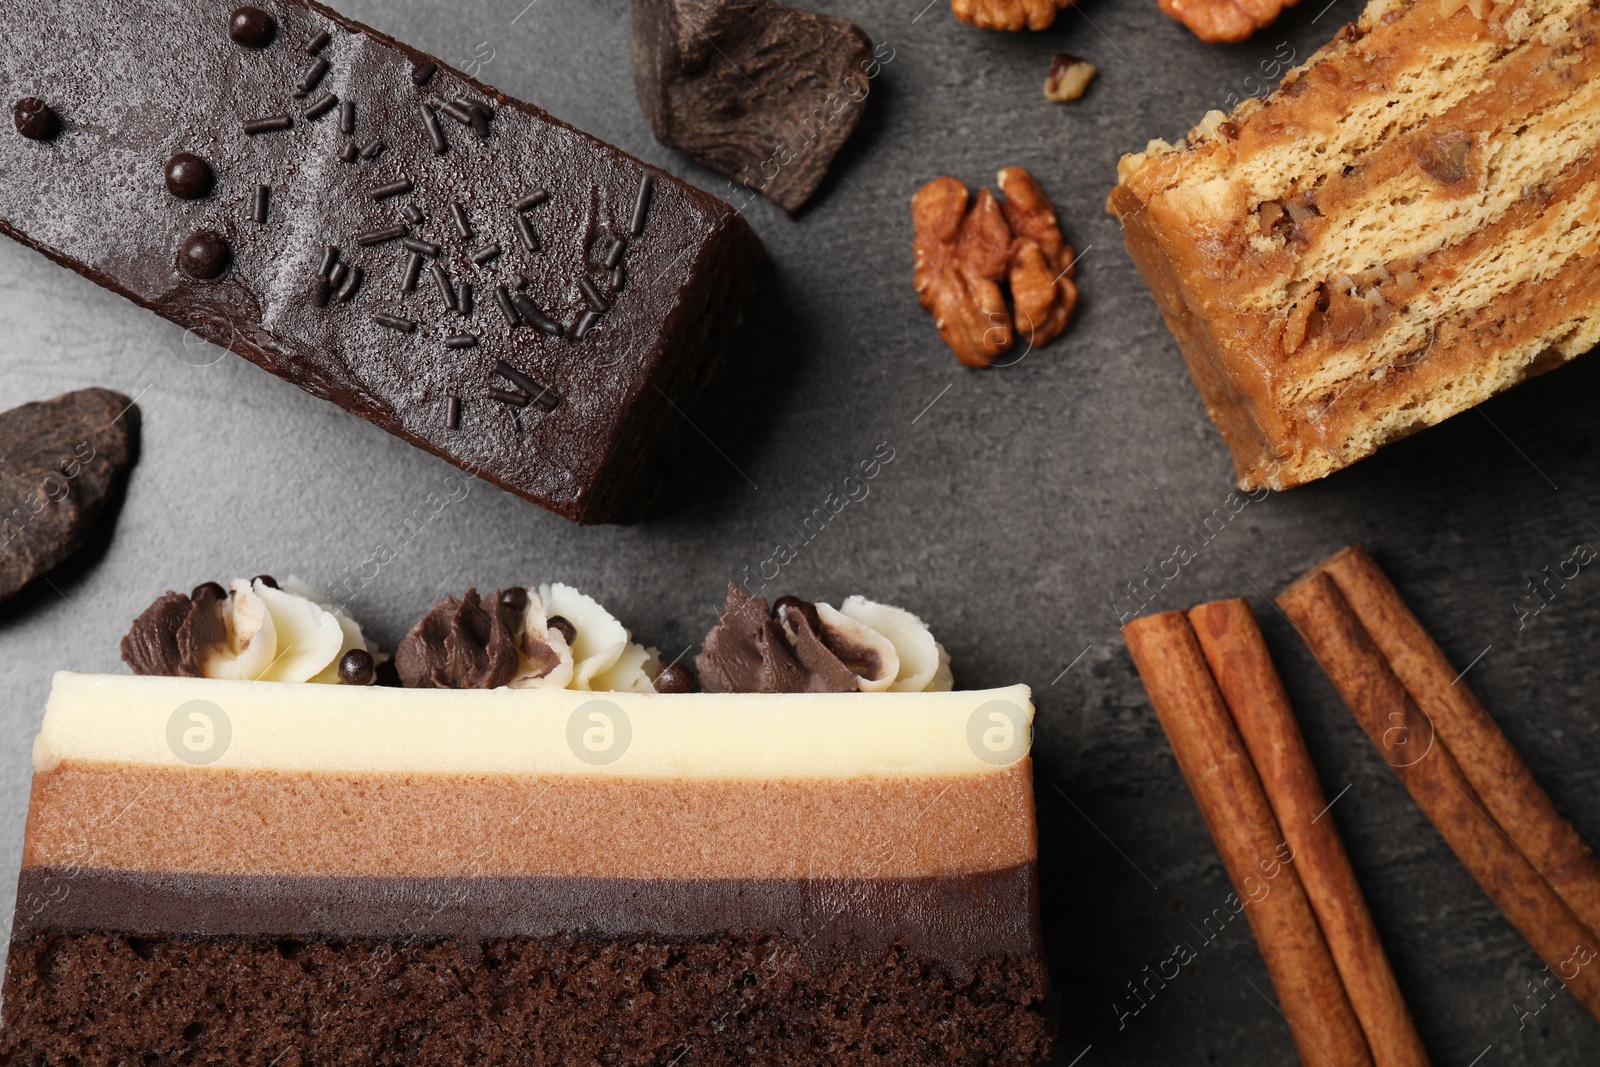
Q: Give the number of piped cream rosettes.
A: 3